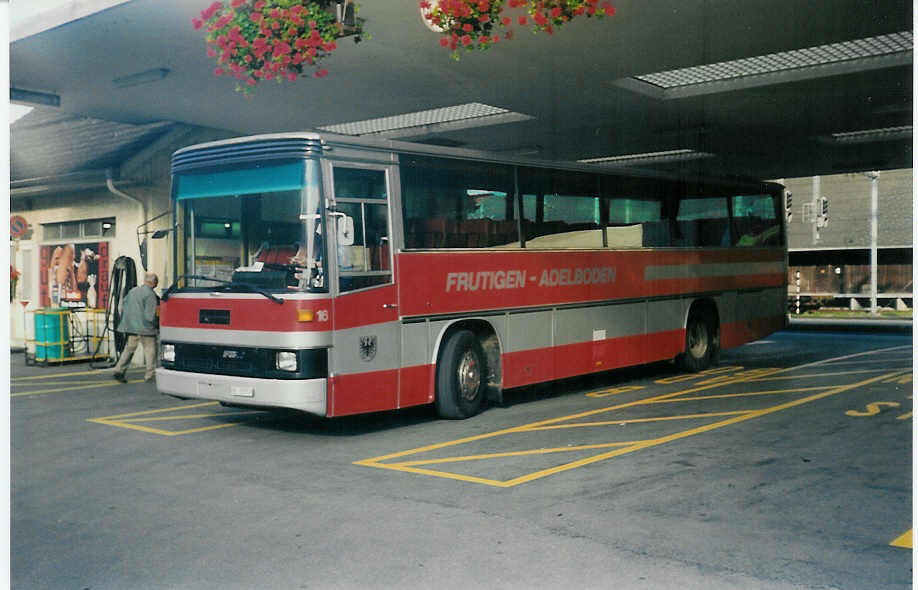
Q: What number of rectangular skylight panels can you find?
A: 4